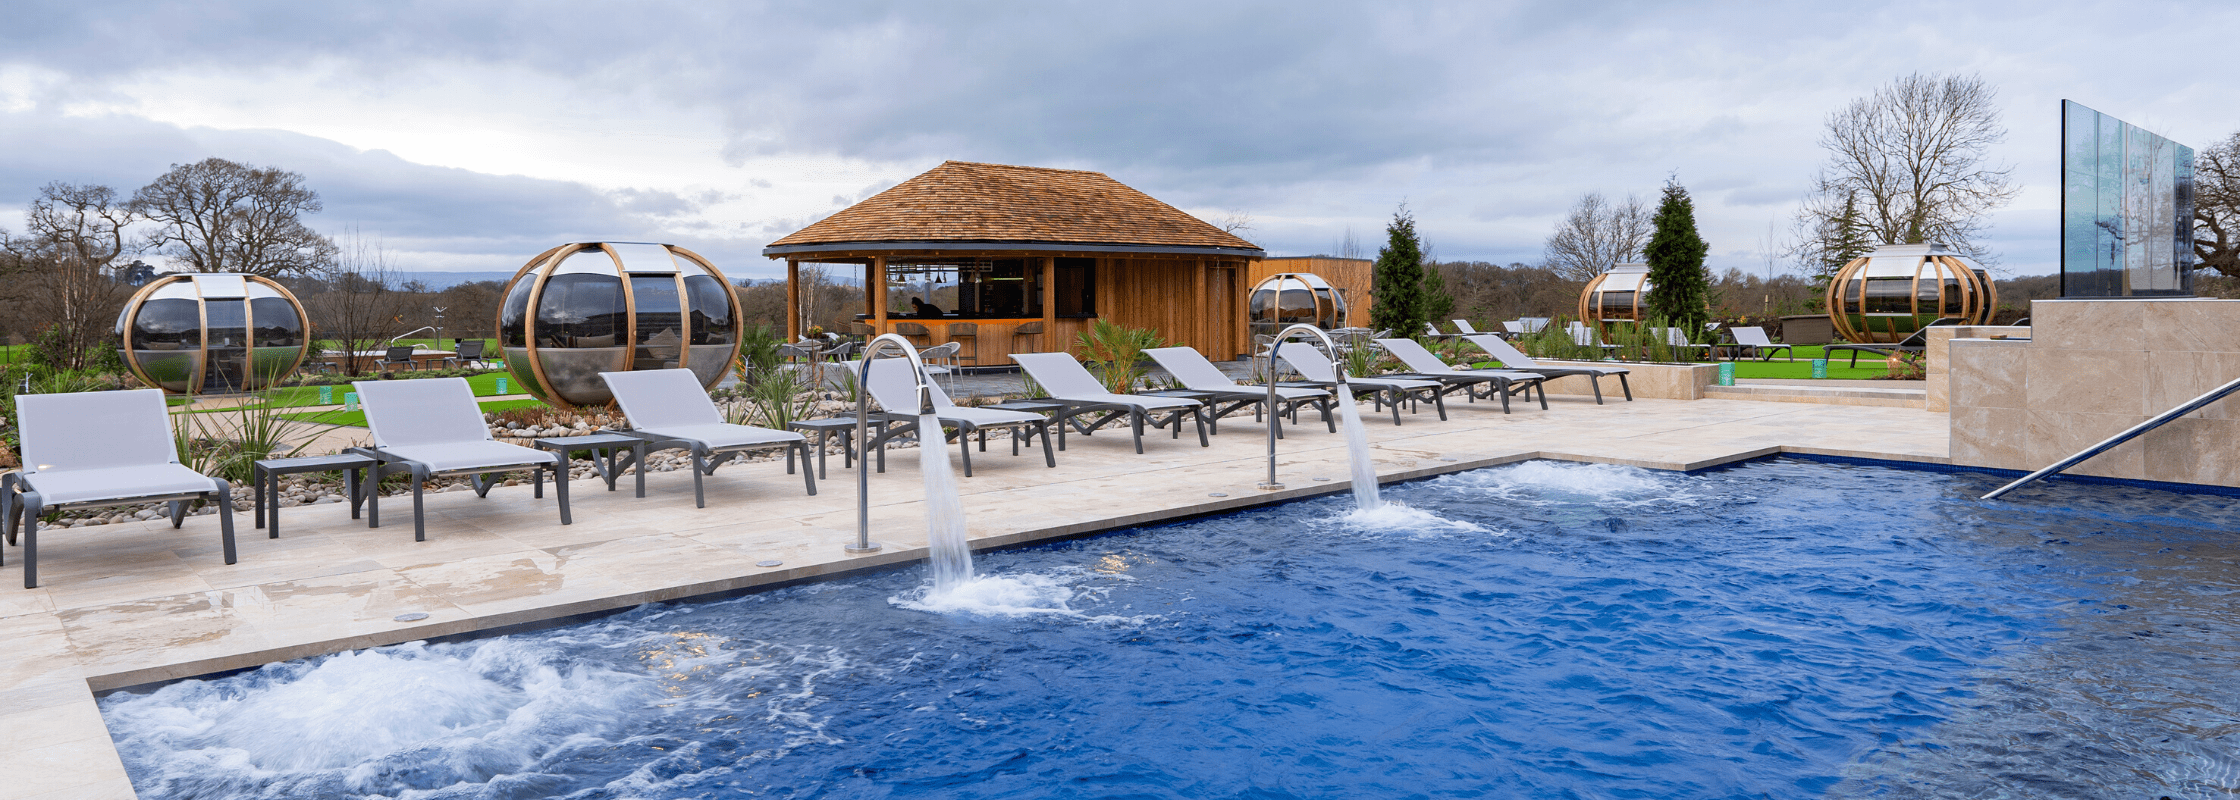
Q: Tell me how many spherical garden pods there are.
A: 5